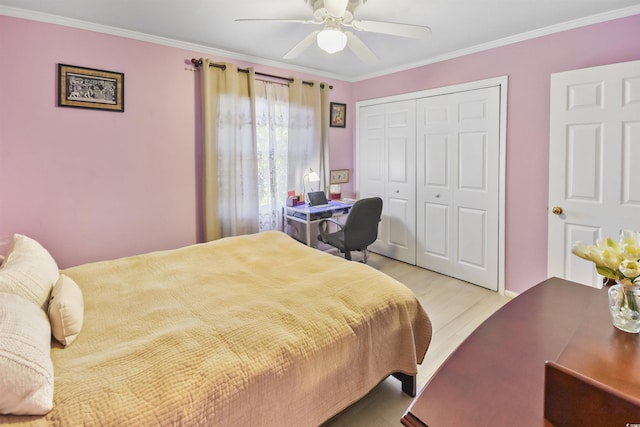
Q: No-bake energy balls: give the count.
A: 0